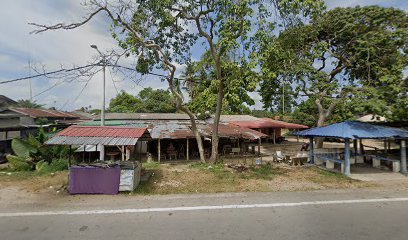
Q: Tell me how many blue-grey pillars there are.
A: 3